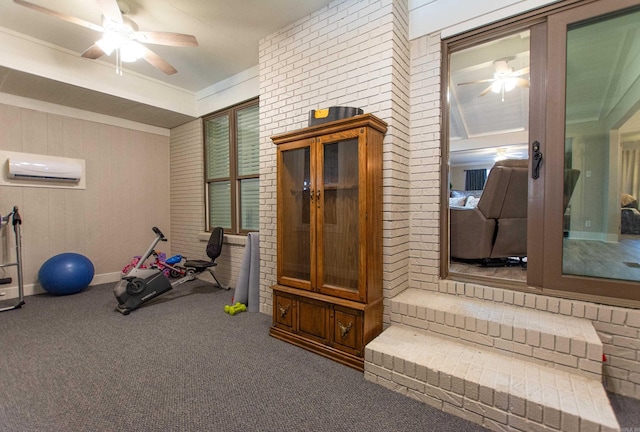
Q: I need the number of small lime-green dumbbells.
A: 2